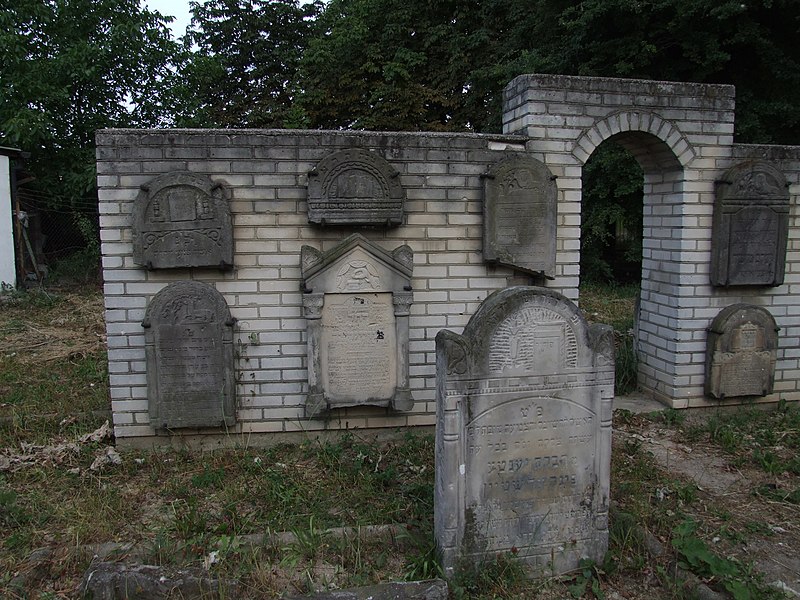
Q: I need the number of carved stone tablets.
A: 8